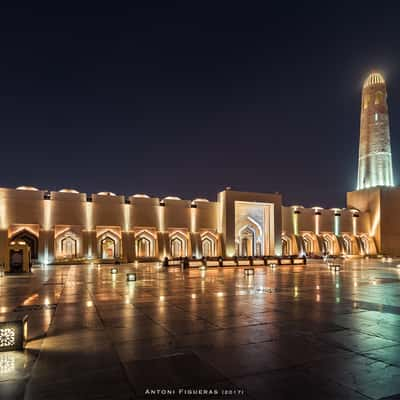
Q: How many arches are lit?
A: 12